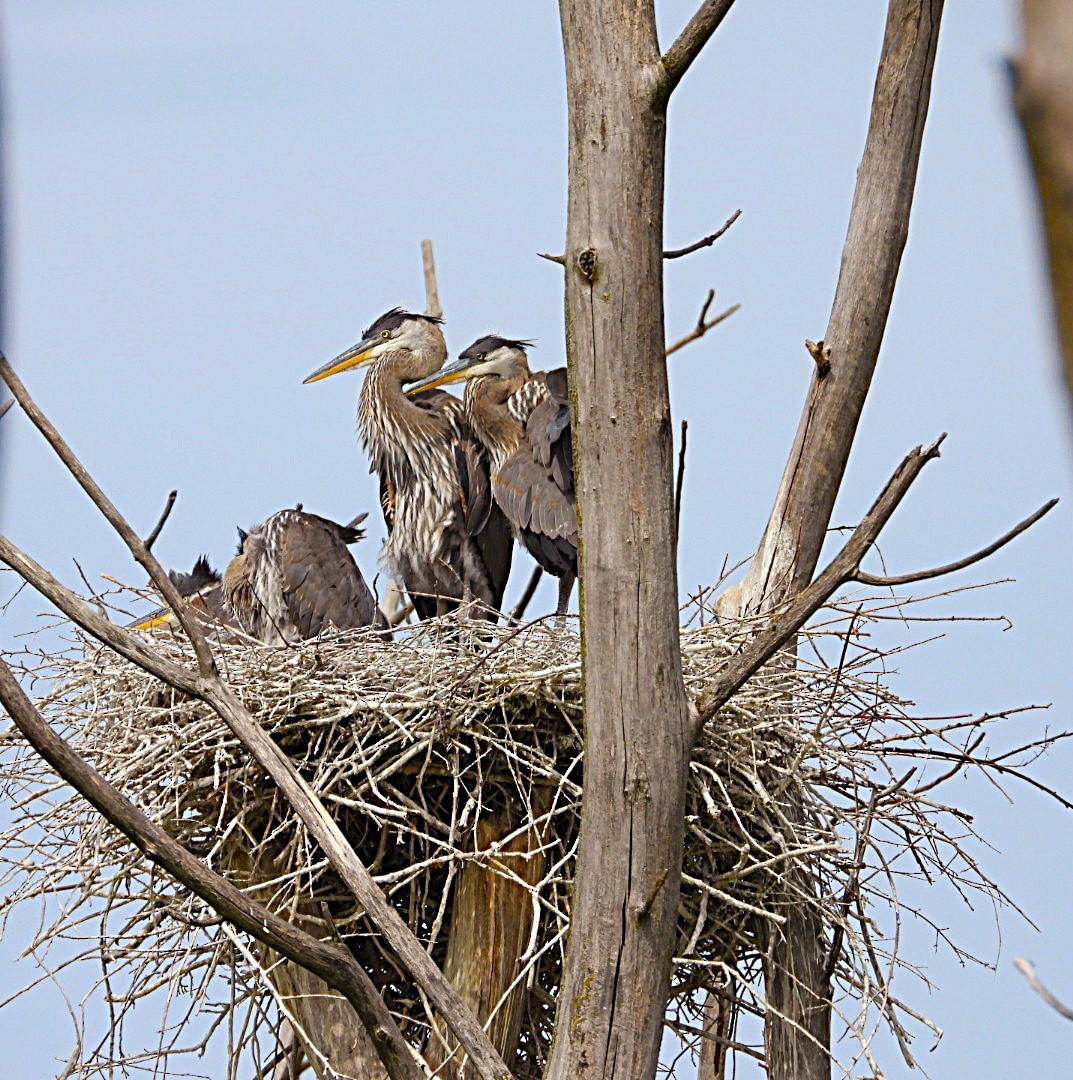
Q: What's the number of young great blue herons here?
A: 4